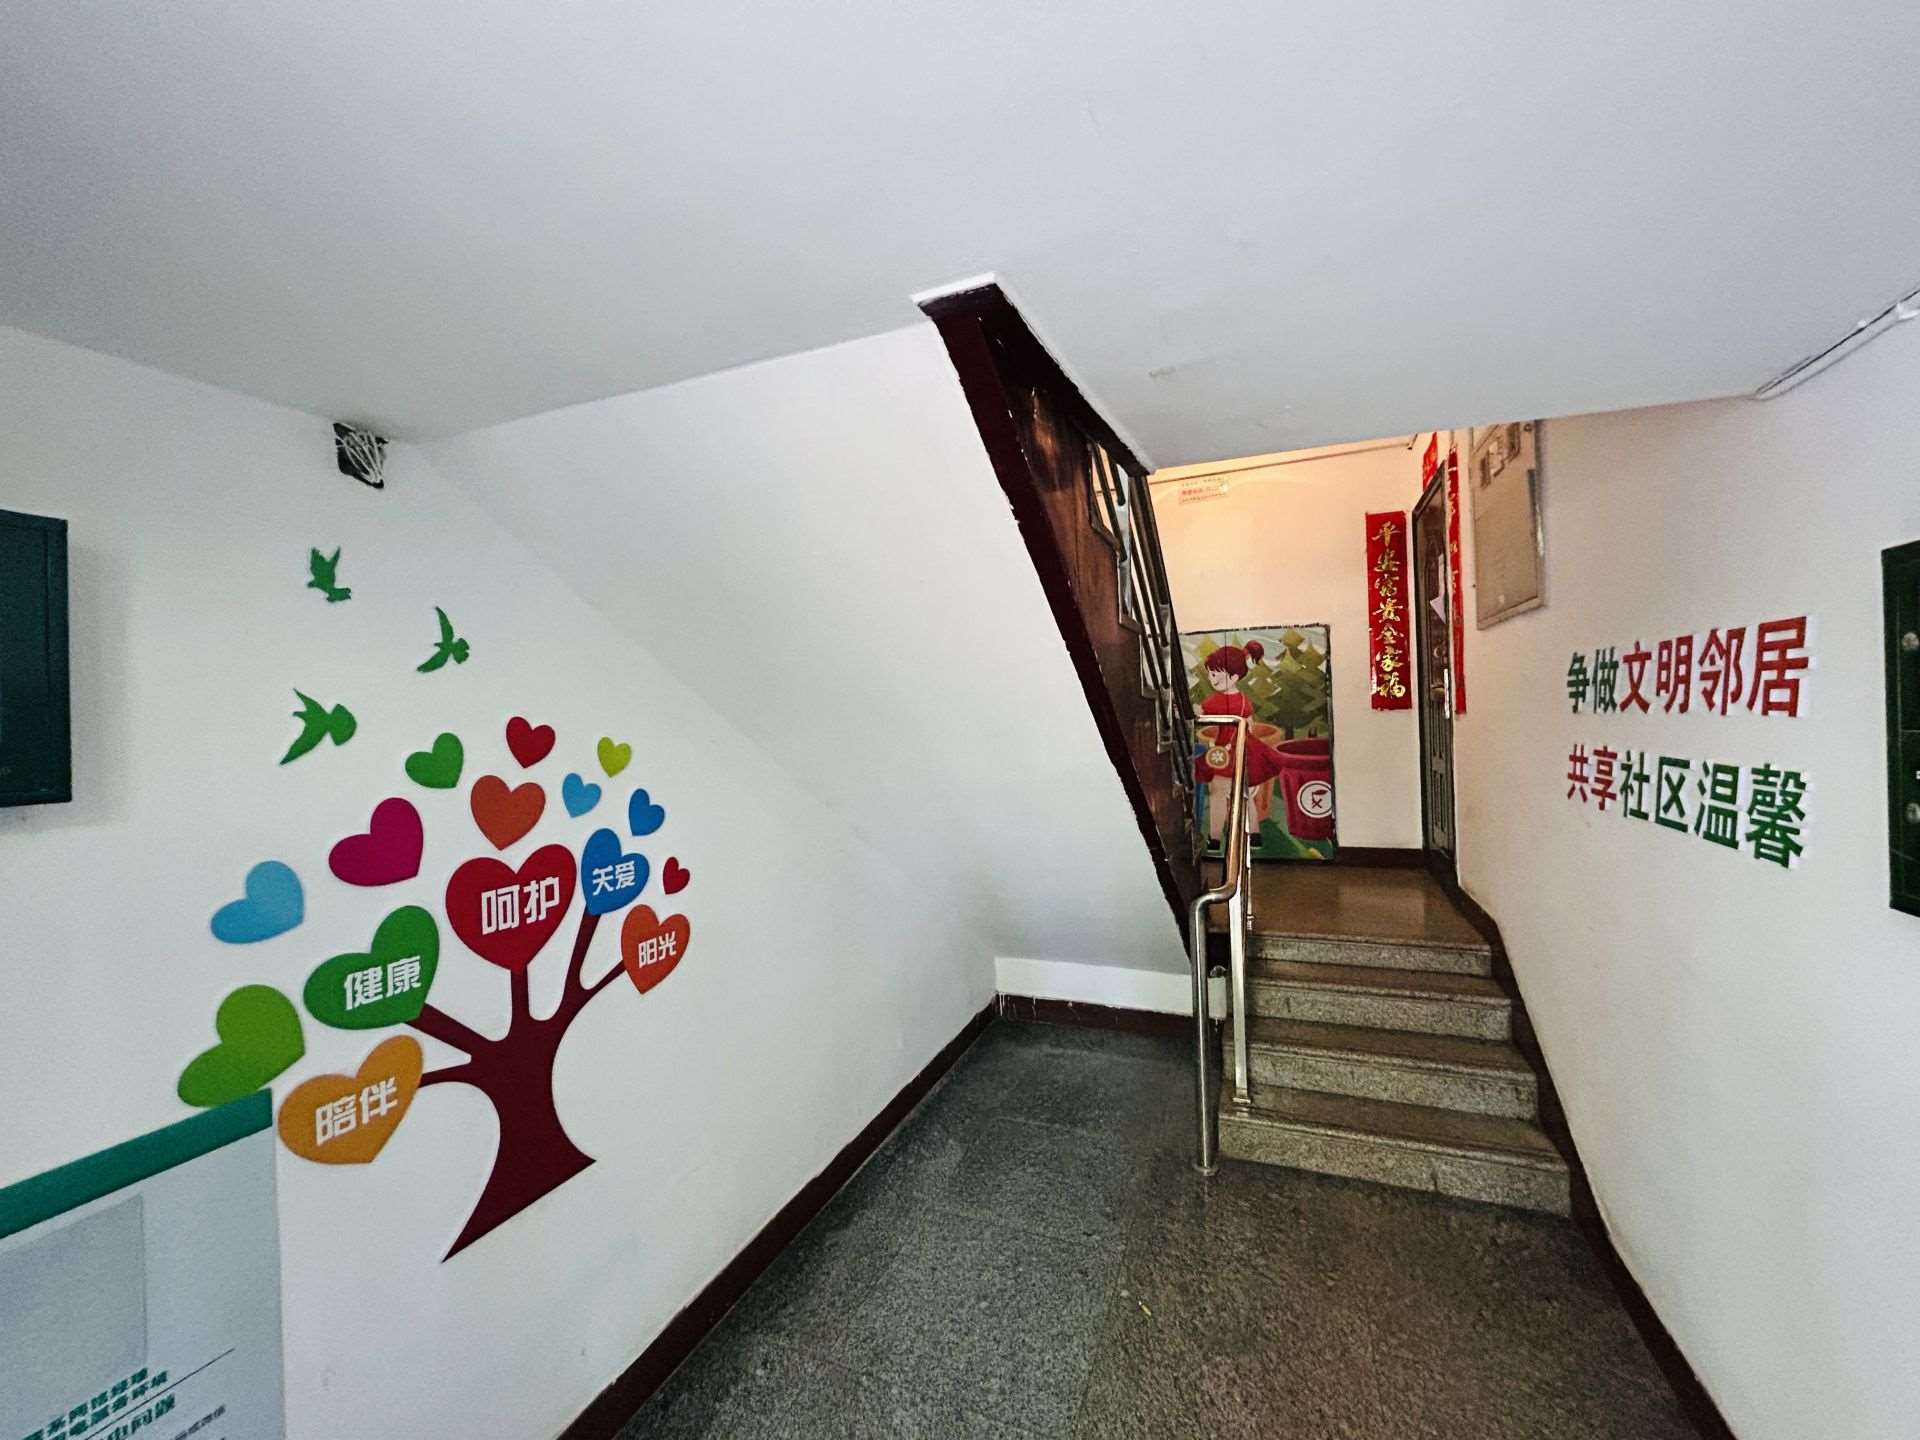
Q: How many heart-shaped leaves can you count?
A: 15